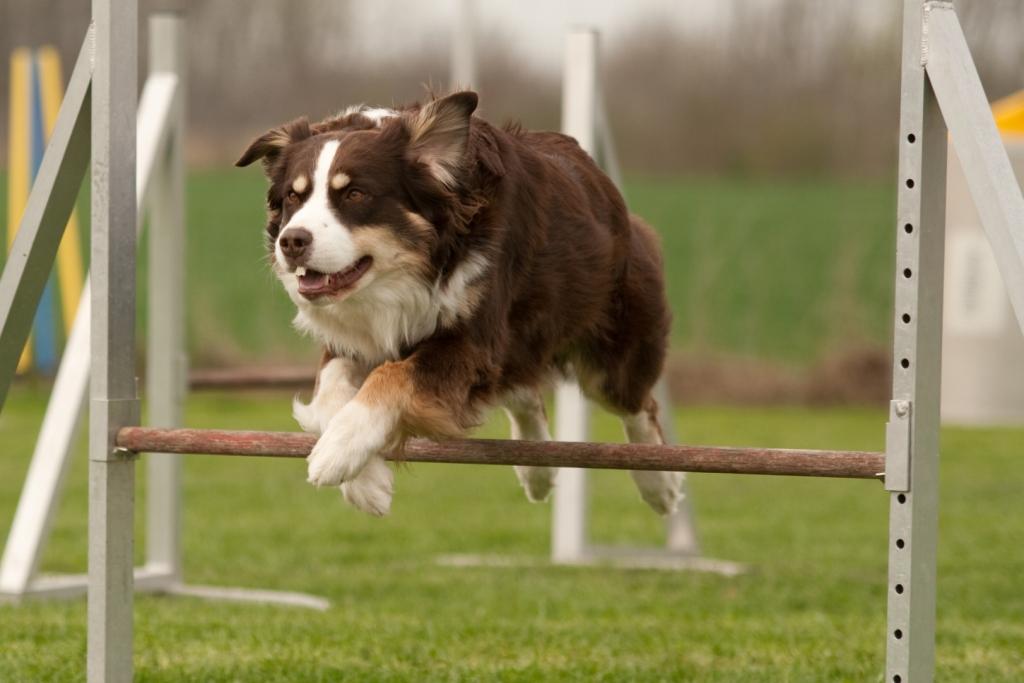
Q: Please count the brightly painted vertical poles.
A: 3